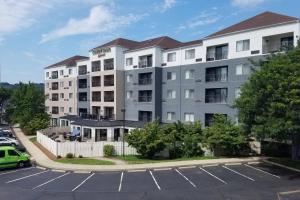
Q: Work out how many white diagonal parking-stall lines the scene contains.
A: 10